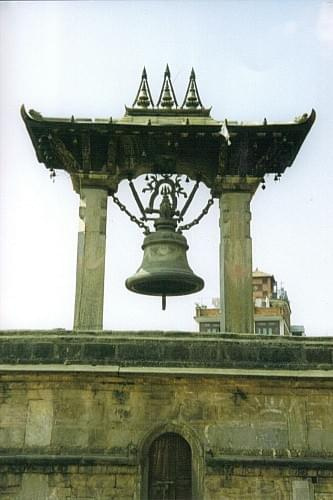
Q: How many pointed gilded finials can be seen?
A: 3